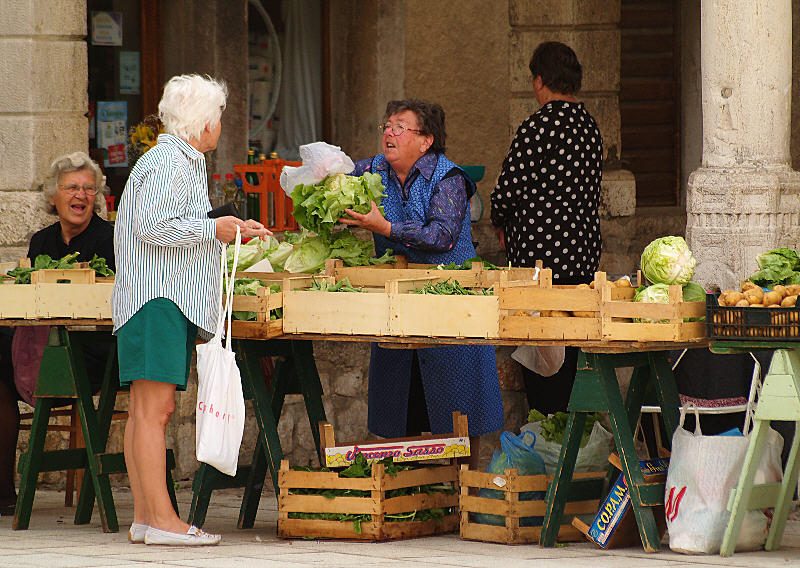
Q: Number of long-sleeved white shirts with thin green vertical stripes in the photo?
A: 1